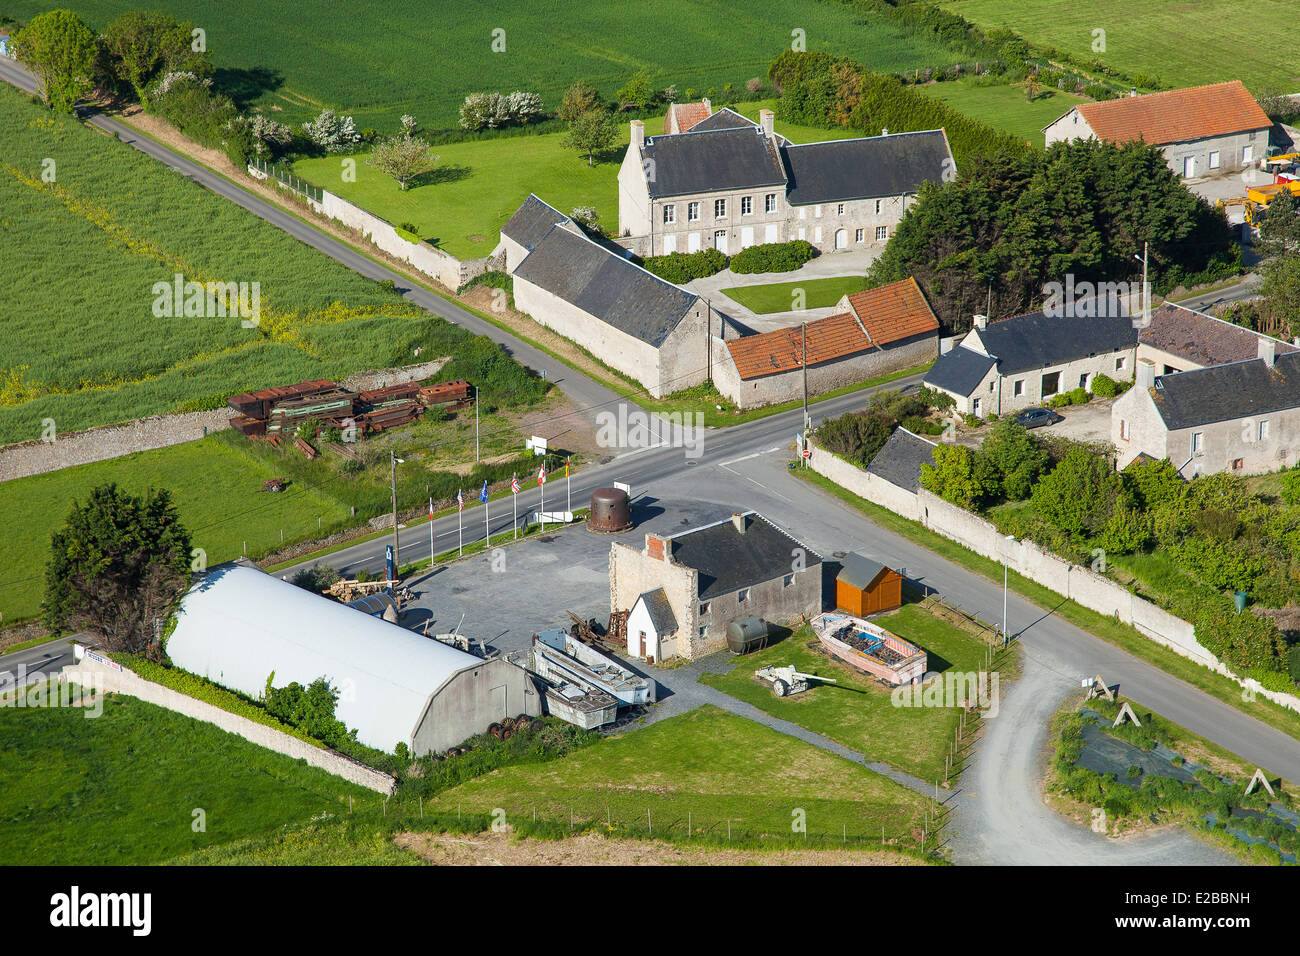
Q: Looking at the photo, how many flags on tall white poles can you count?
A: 6